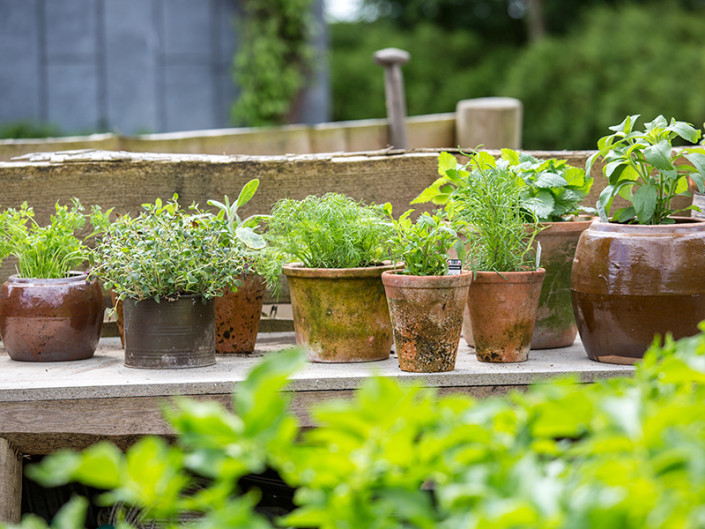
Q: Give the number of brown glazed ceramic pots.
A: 2